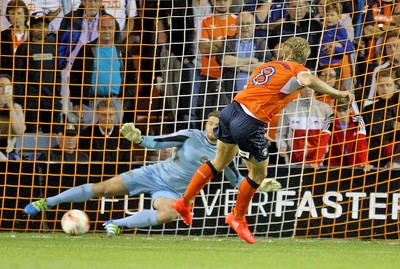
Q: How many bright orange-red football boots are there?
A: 2